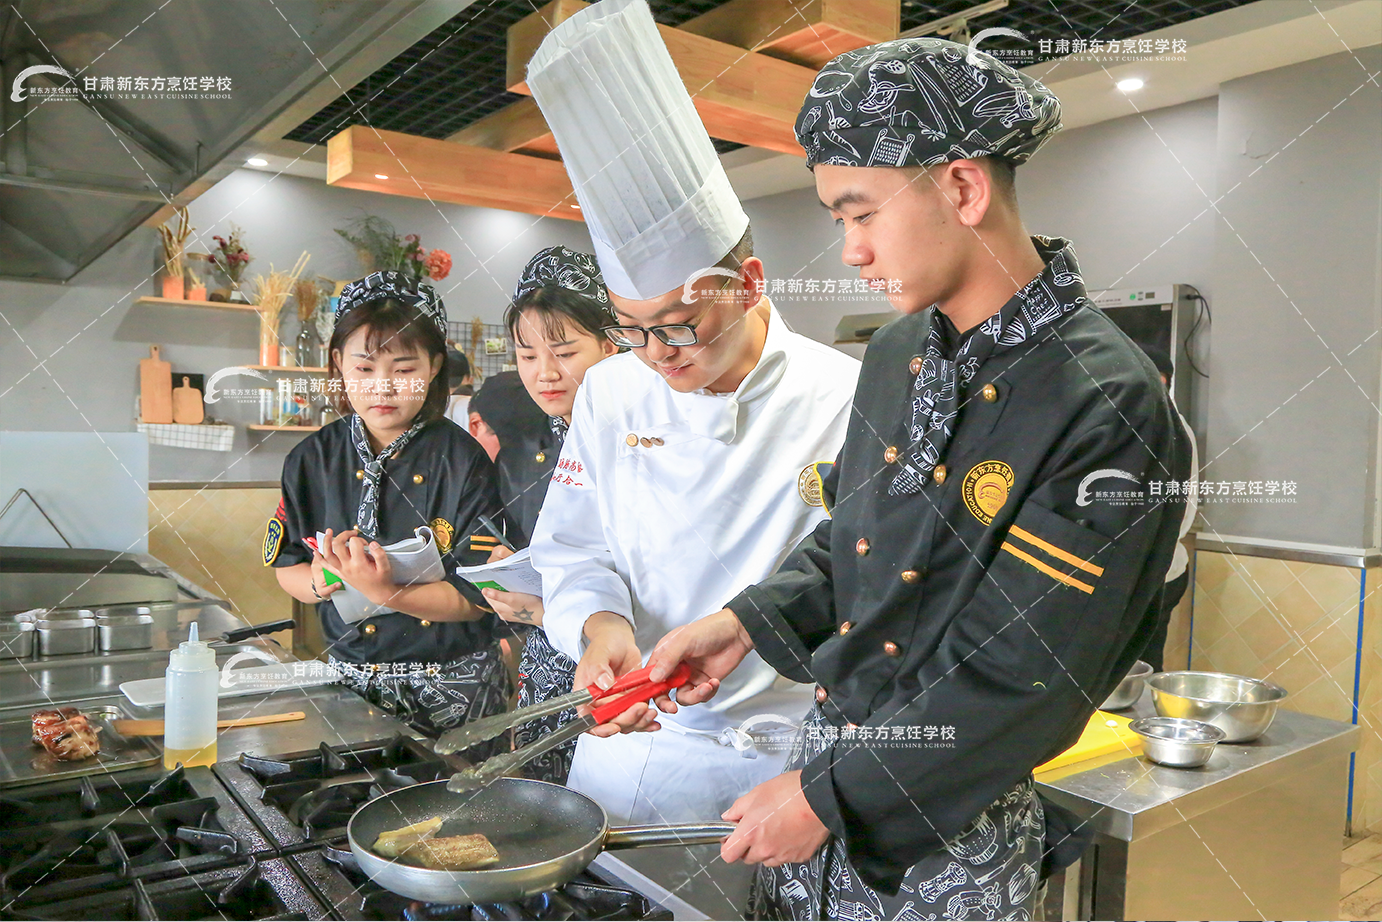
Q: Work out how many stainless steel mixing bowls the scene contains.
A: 3